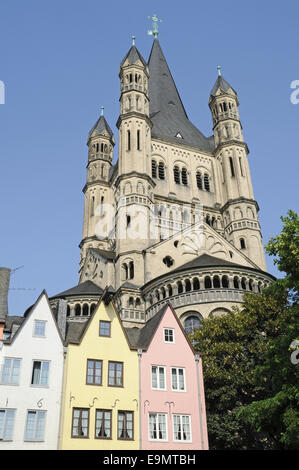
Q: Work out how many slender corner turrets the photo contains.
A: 3